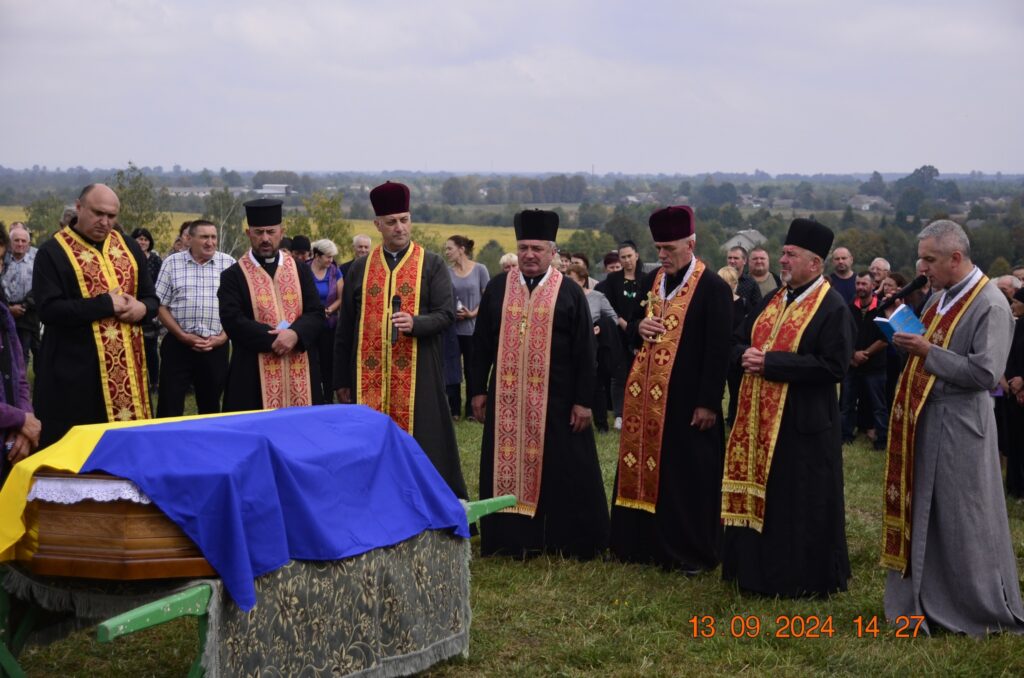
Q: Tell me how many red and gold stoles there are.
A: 7